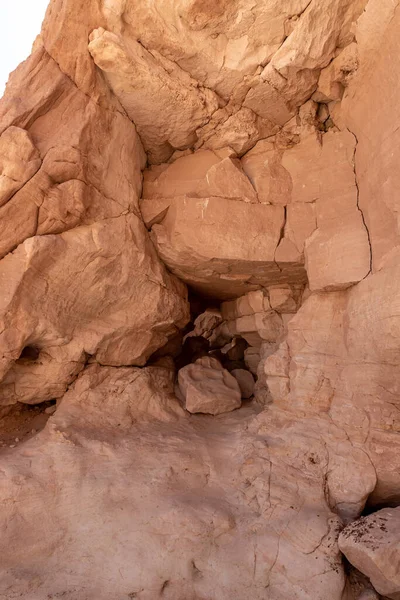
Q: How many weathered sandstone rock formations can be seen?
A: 1